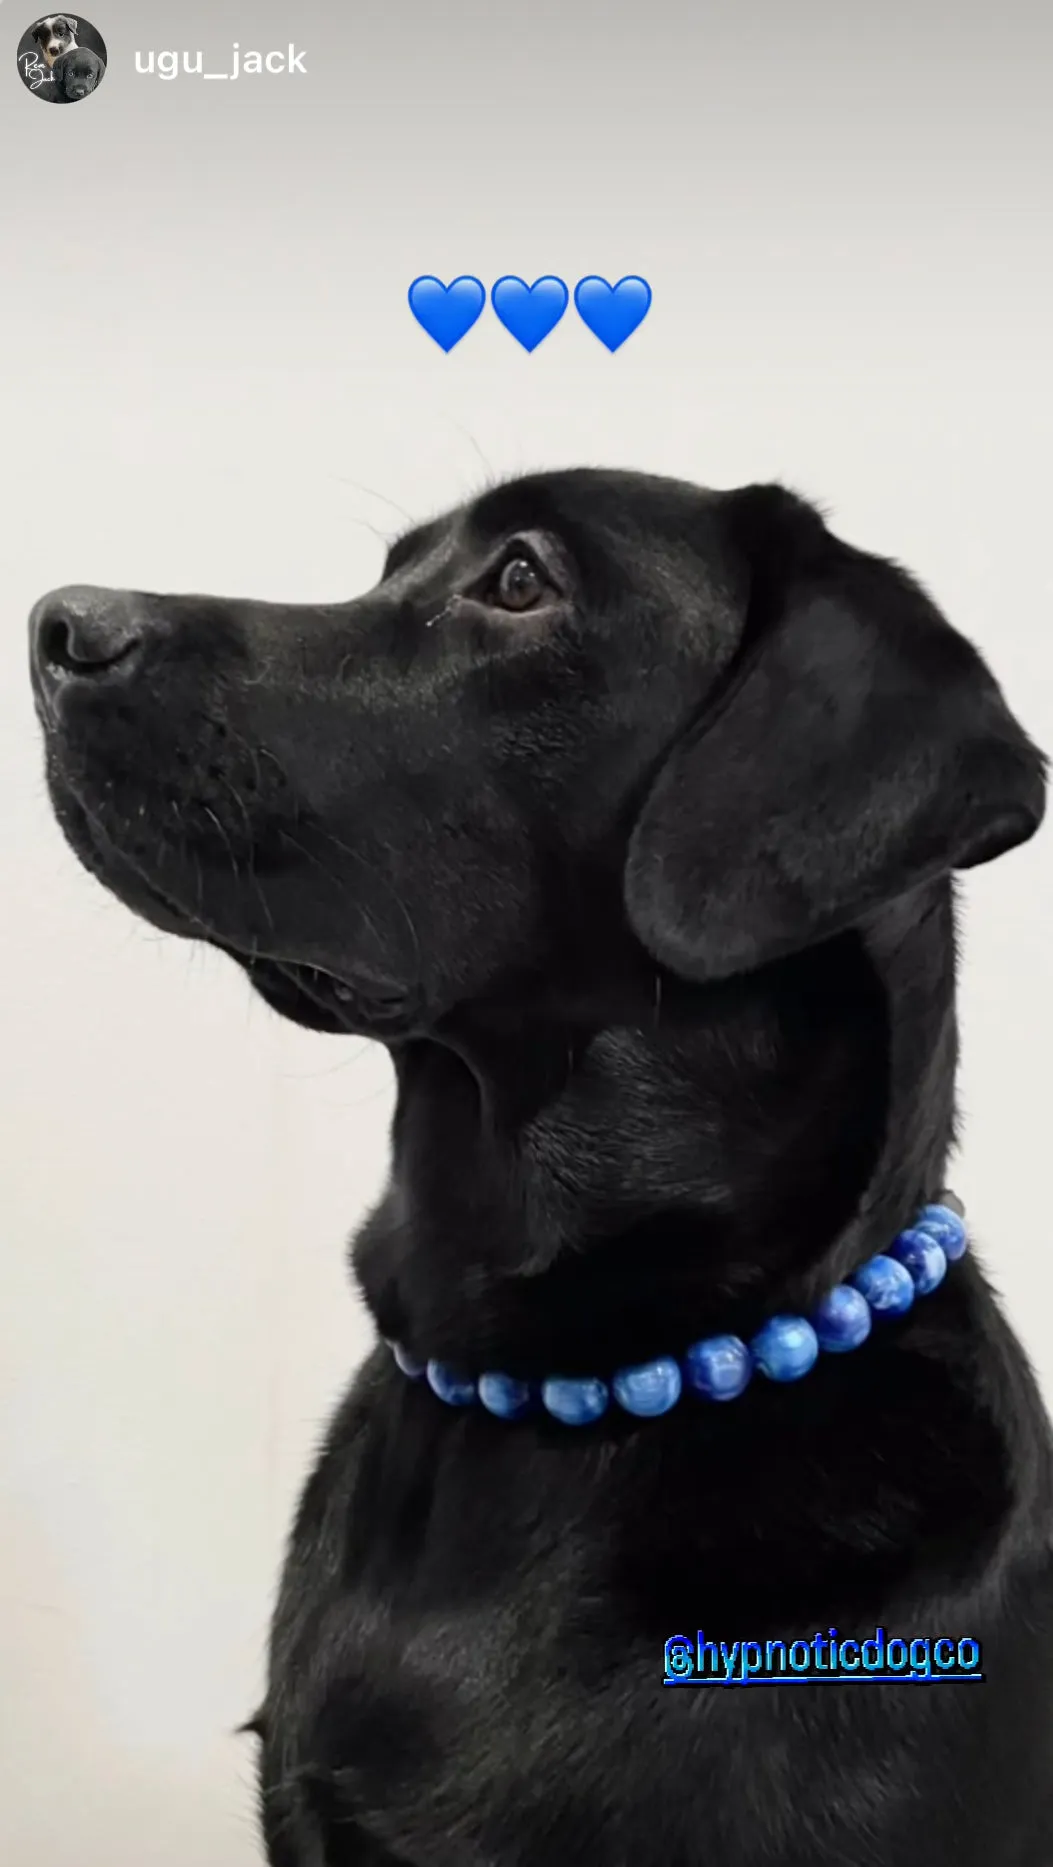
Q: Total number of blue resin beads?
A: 11